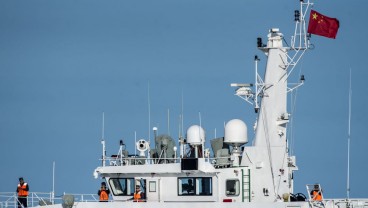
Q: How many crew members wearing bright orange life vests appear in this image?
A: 4